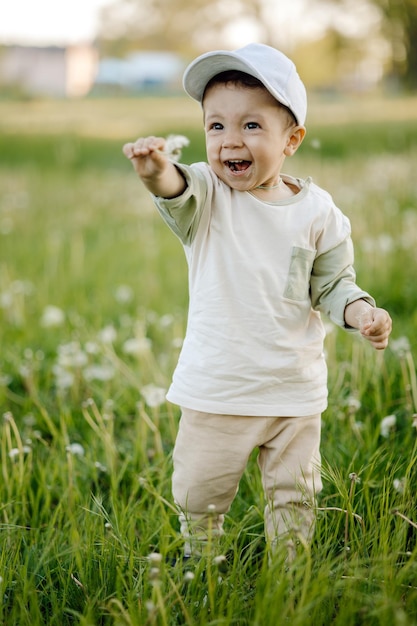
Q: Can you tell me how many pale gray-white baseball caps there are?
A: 1